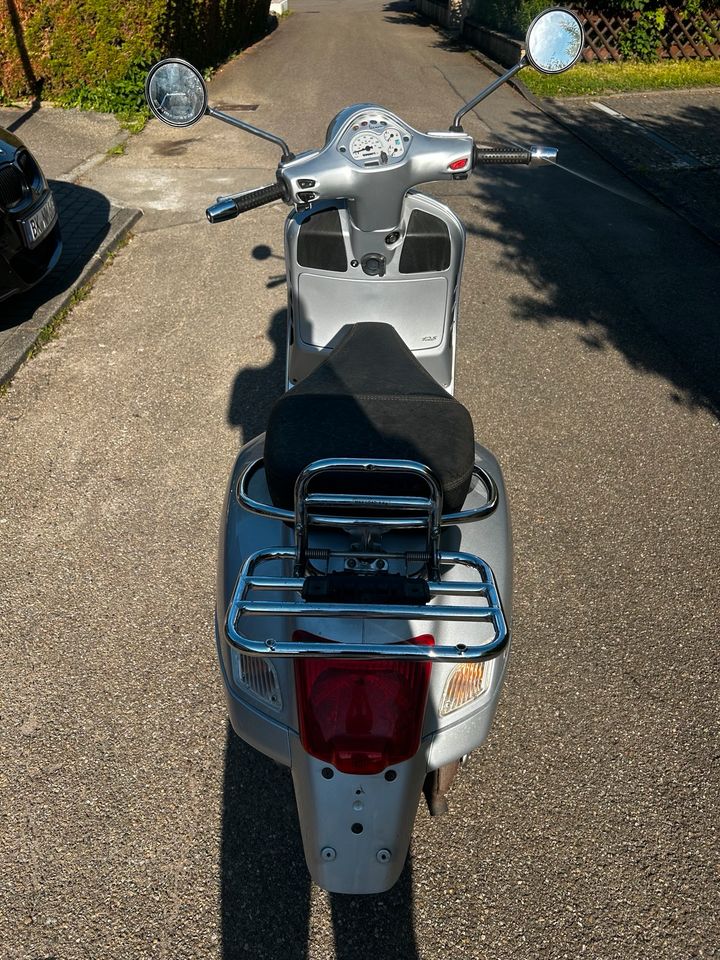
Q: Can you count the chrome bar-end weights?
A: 2